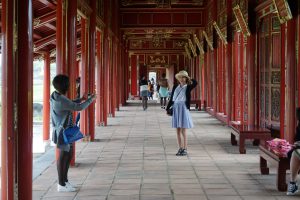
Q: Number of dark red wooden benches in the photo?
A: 2